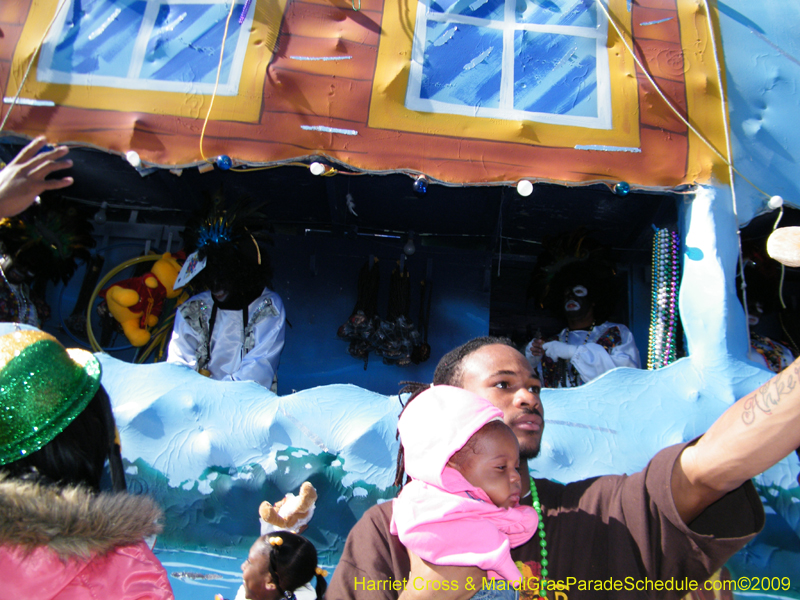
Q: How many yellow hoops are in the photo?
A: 2